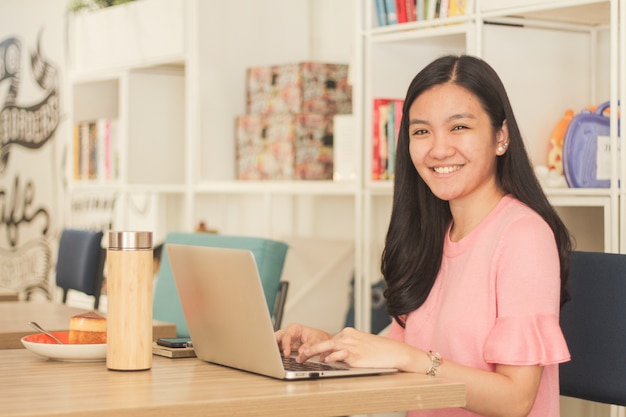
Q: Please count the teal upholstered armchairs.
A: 1